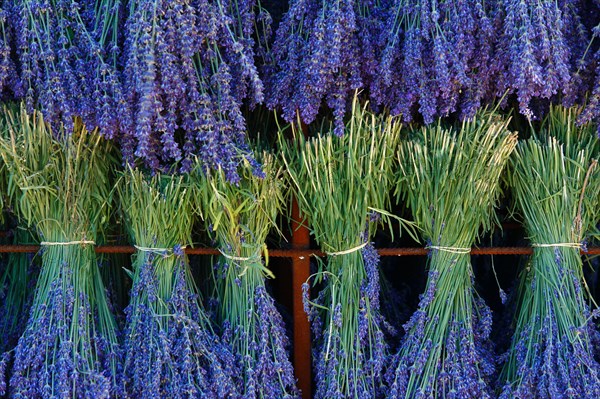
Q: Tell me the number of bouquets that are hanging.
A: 6